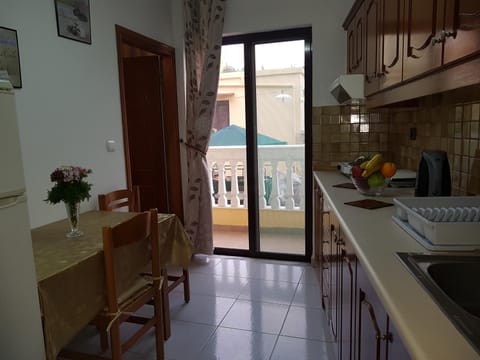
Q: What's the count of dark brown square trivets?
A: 2